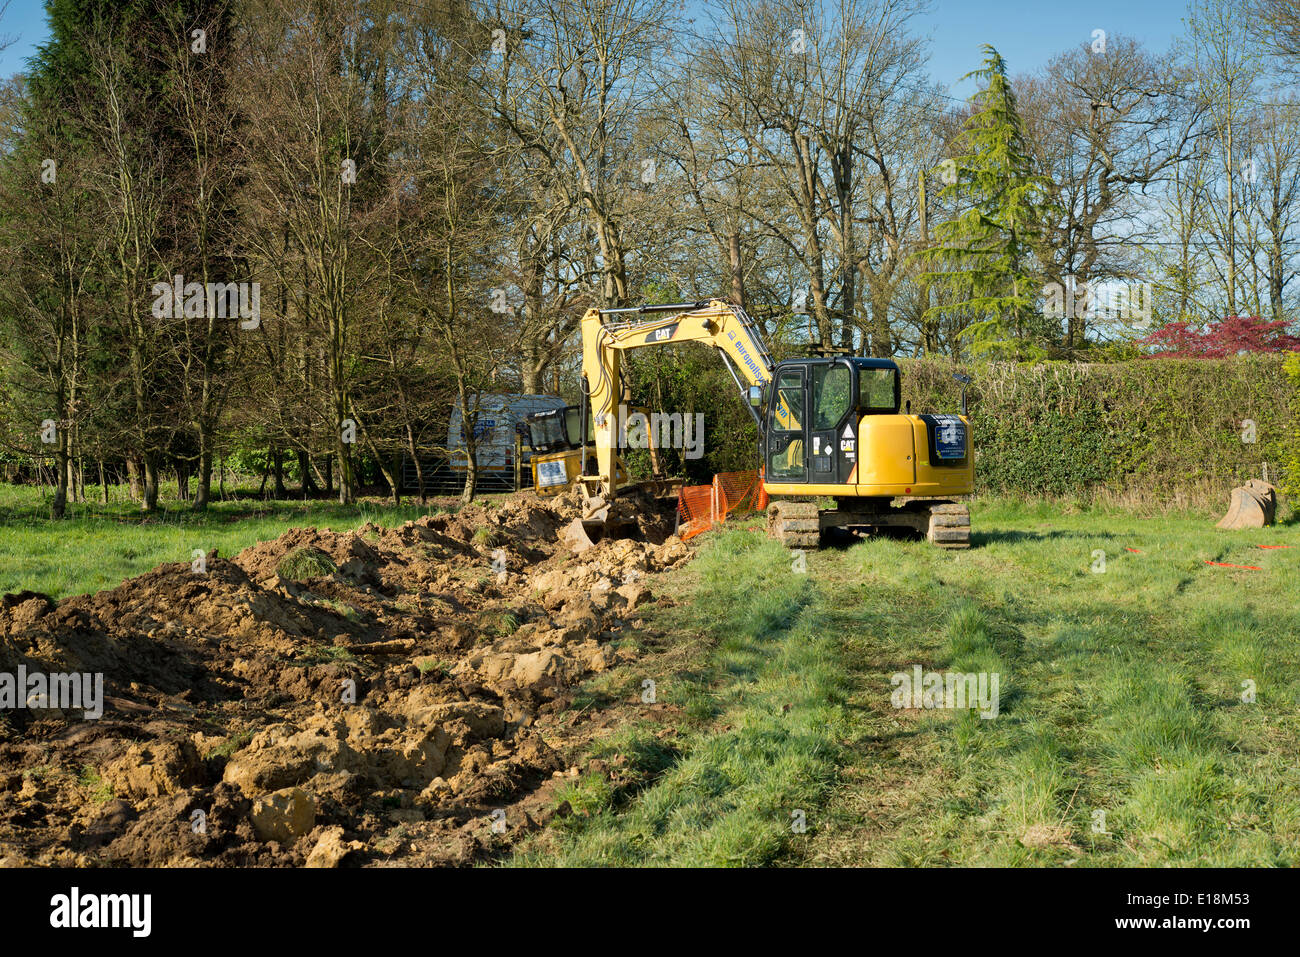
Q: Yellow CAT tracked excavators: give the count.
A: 1